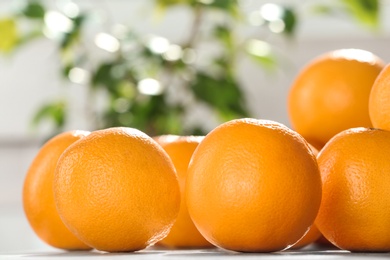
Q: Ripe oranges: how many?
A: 8